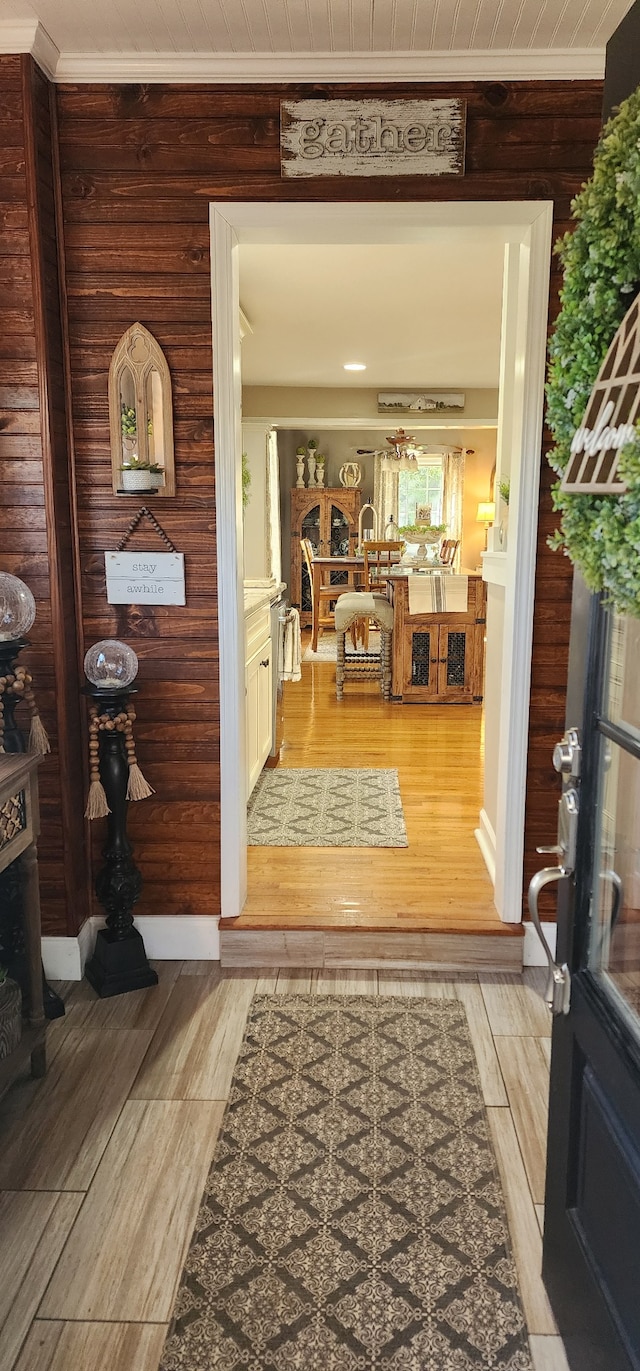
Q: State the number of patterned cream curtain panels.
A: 2